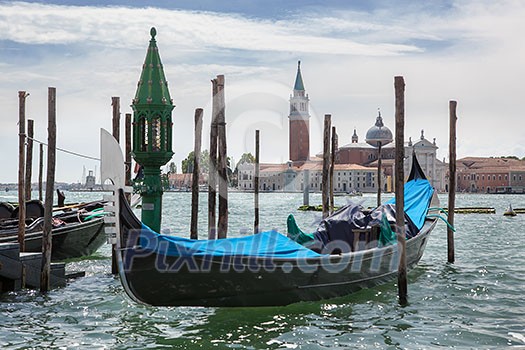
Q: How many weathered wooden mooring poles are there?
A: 15